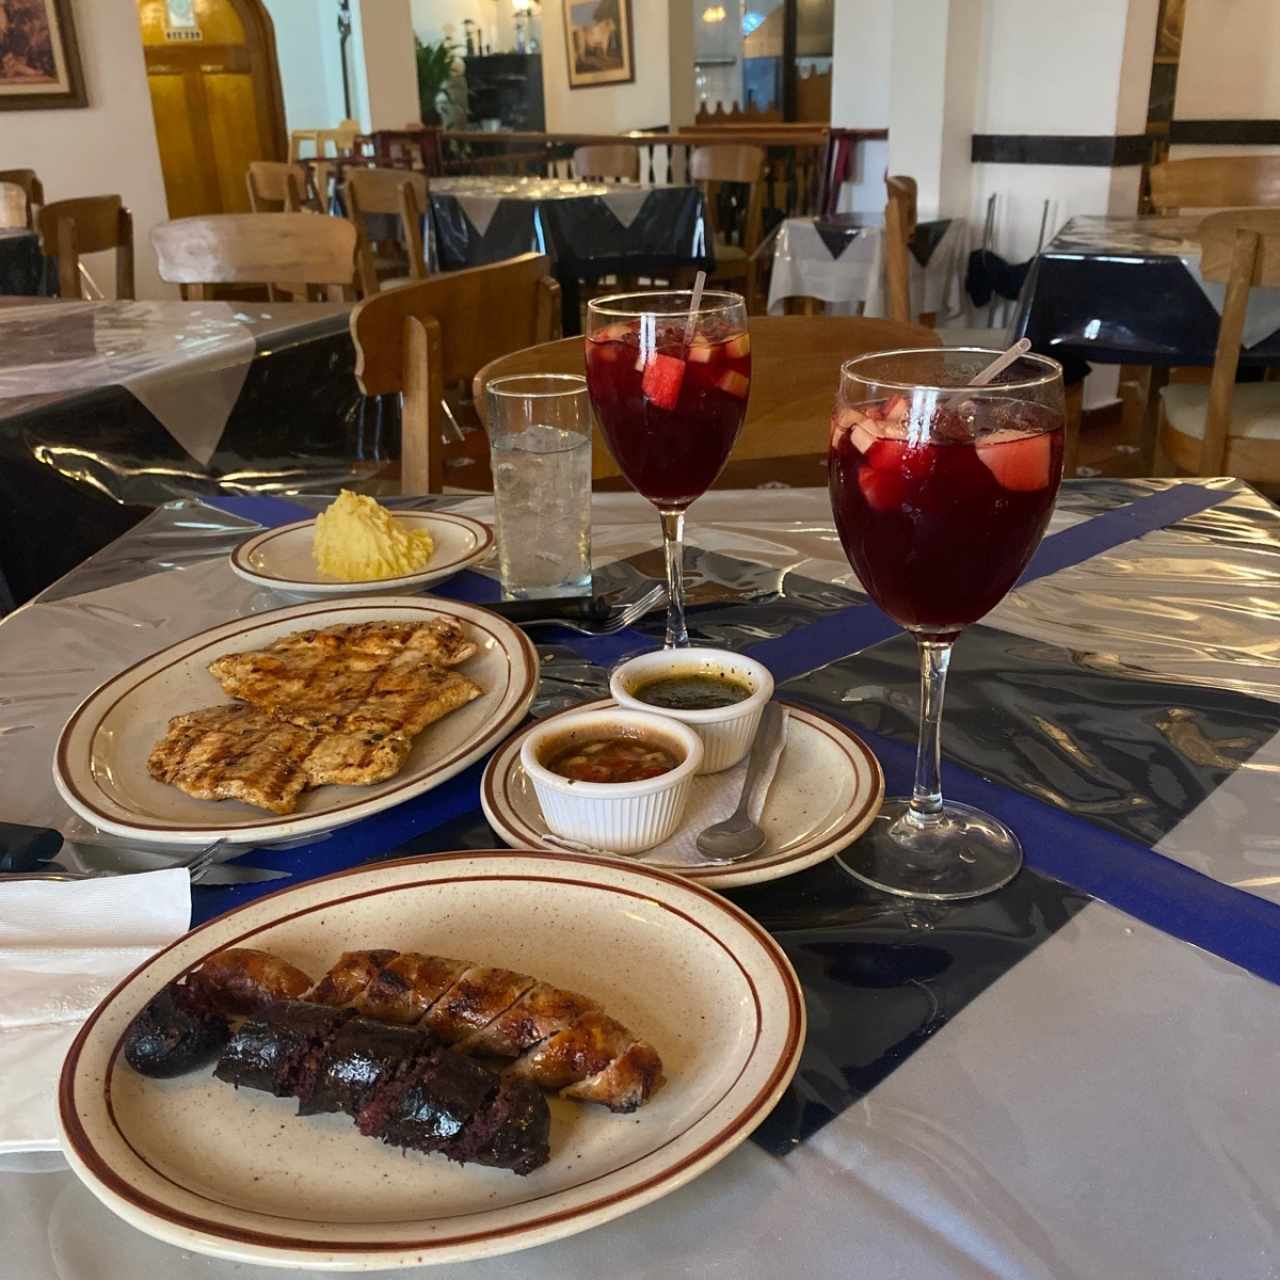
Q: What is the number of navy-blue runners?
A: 2